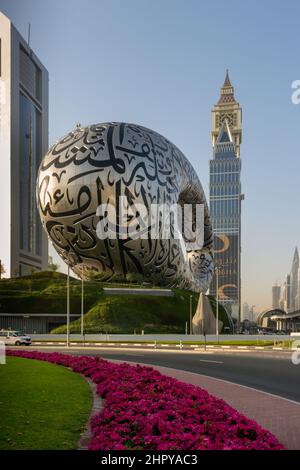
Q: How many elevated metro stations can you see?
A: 1